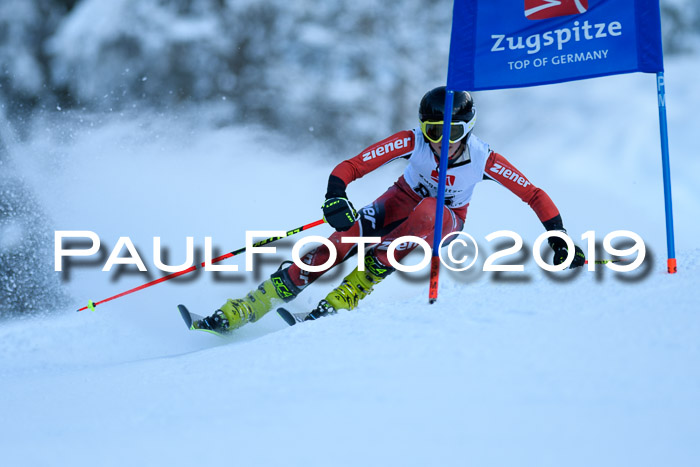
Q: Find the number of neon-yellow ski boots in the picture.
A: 2